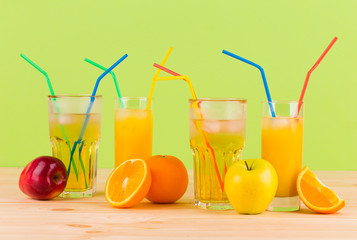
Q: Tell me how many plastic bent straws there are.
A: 8